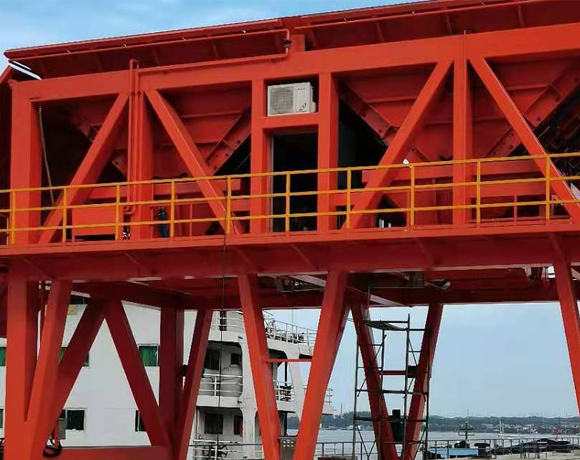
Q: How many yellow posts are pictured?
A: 10